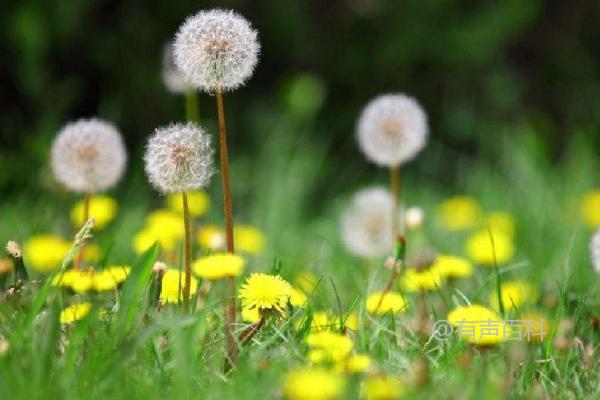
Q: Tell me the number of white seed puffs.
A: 7